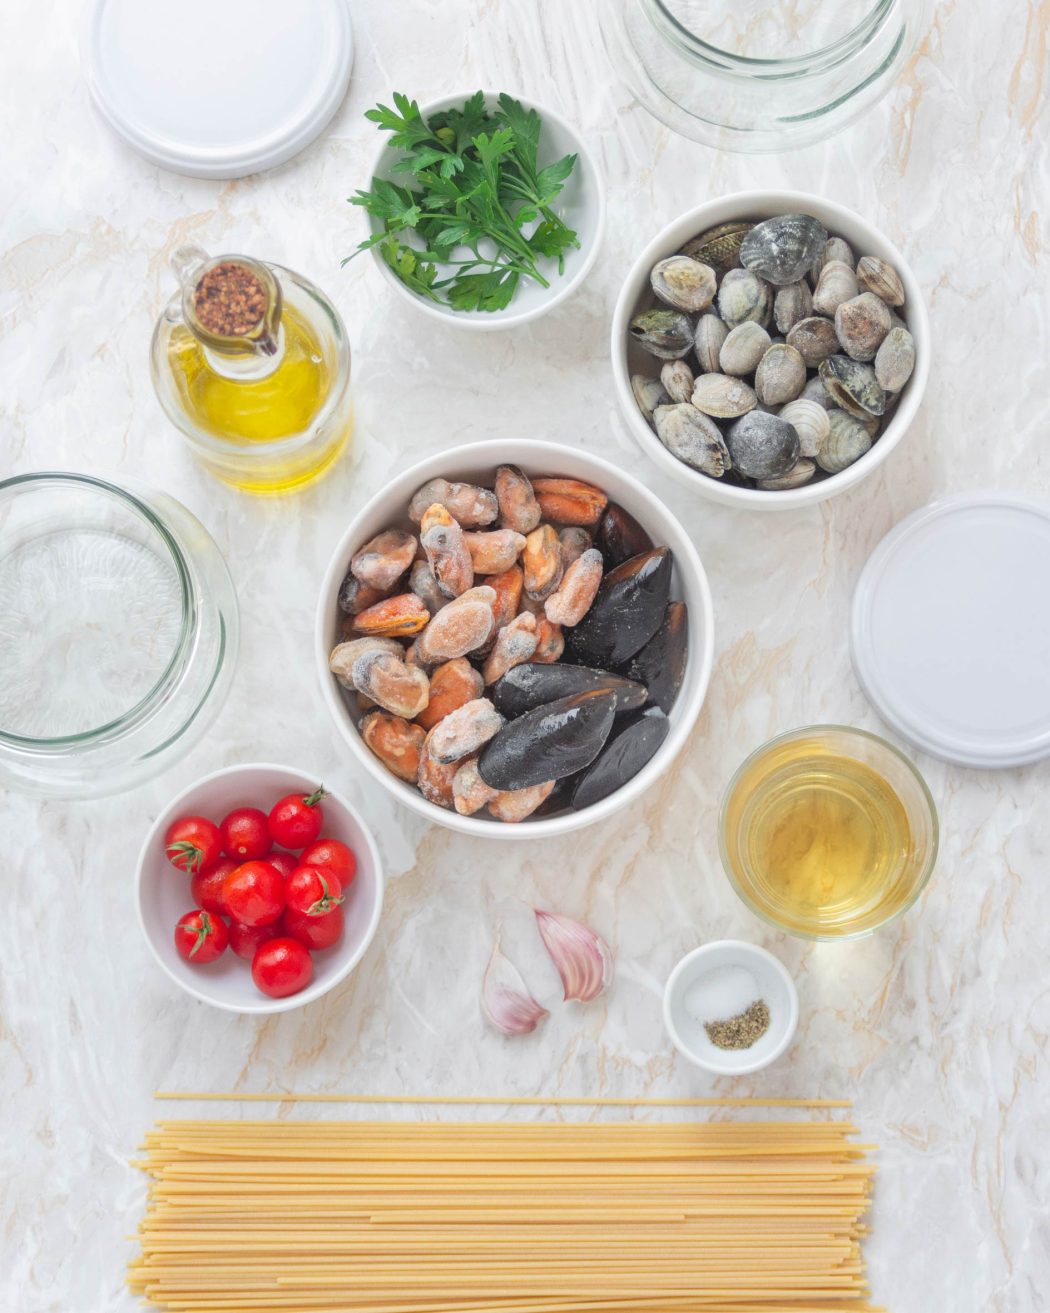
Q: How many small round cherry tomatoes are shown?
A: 12